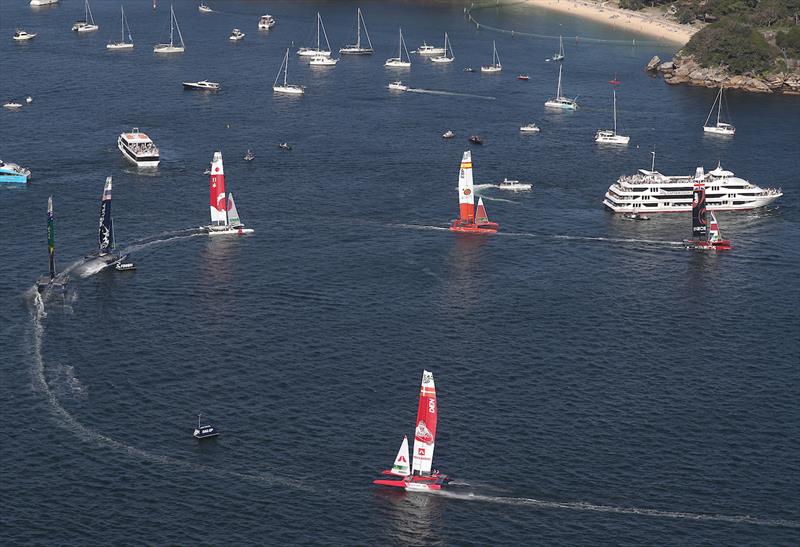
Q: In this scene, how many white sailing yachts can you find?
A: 13